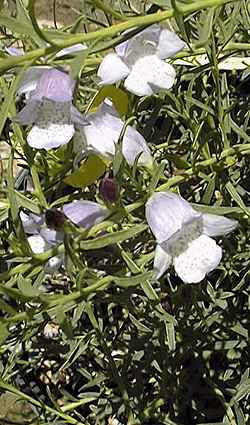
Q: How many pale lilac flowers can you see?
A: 5